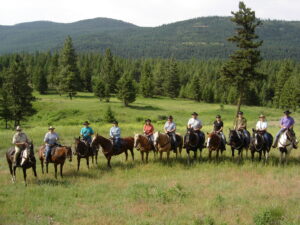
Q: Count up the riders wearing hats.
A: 11